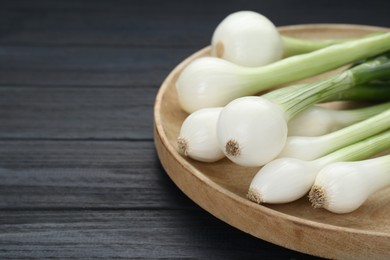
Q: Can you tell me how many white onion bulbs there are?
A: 8